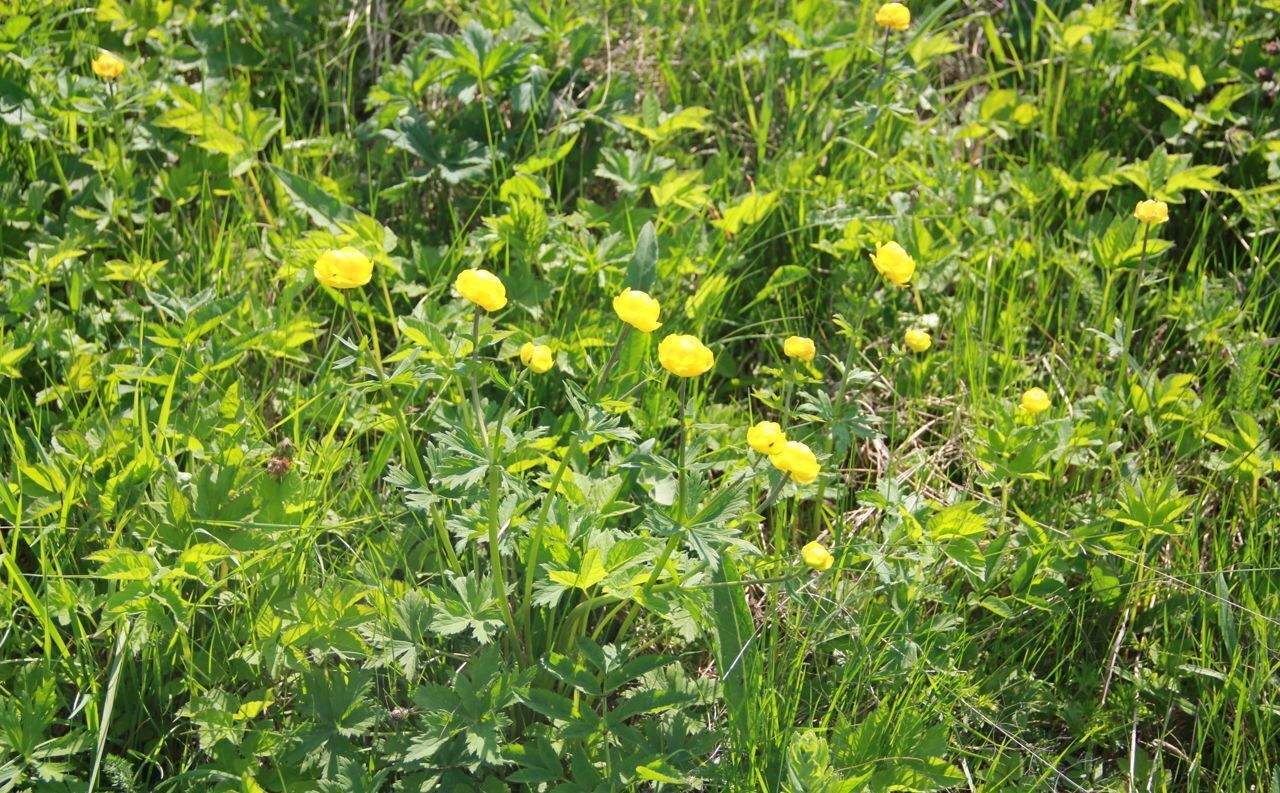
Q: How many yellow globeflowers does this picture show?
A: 15